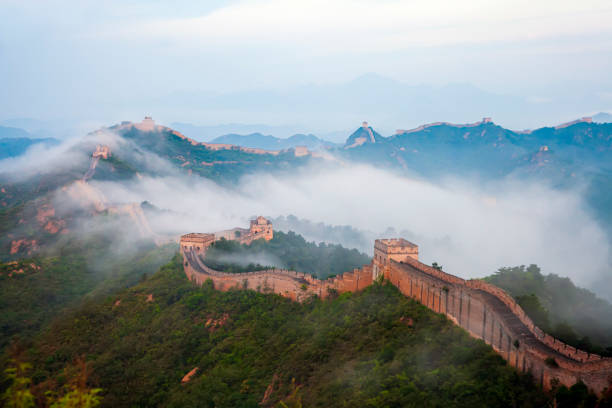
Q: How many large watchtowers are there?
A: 3